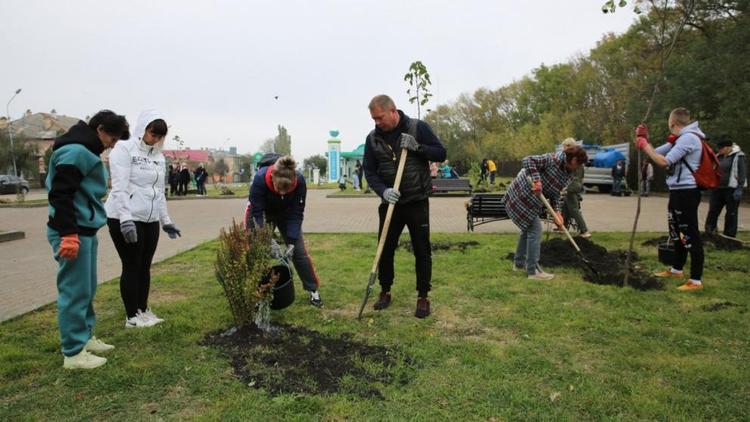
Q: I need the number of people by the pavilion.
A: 3